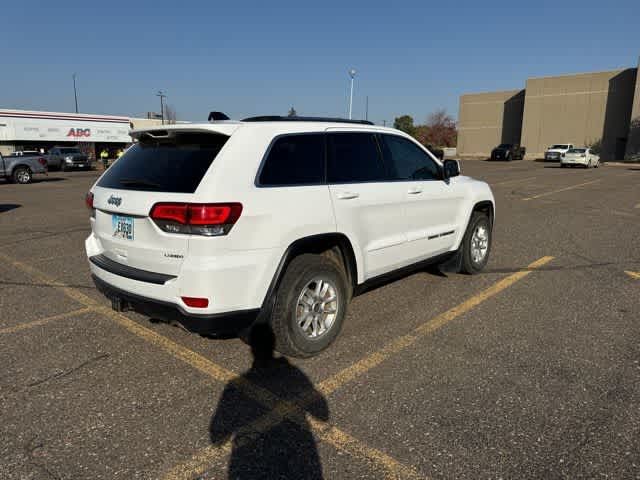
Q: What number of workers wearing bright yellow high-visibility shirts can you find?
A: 2